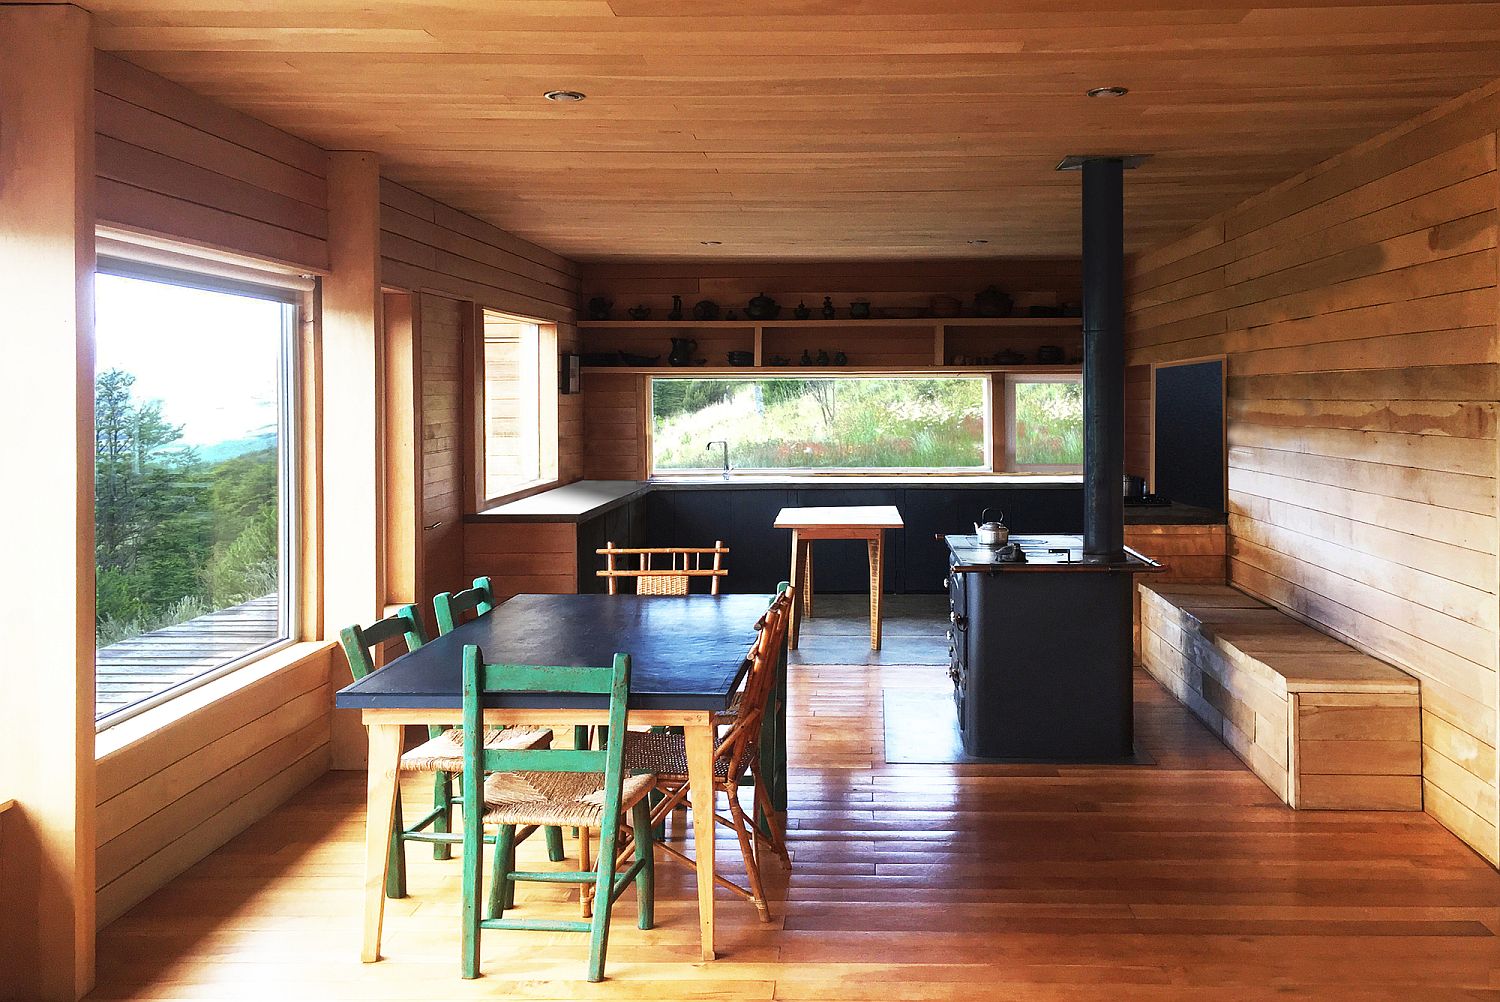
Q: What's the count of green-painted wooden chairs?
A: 4